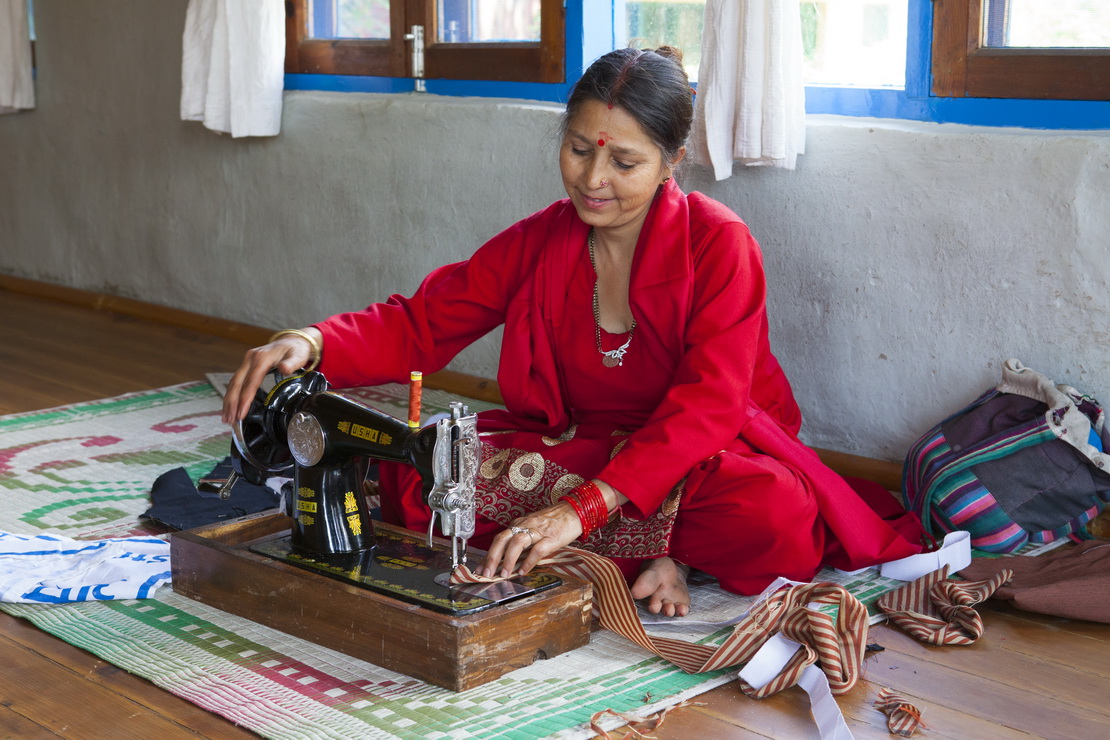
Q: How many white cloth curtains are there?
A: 3